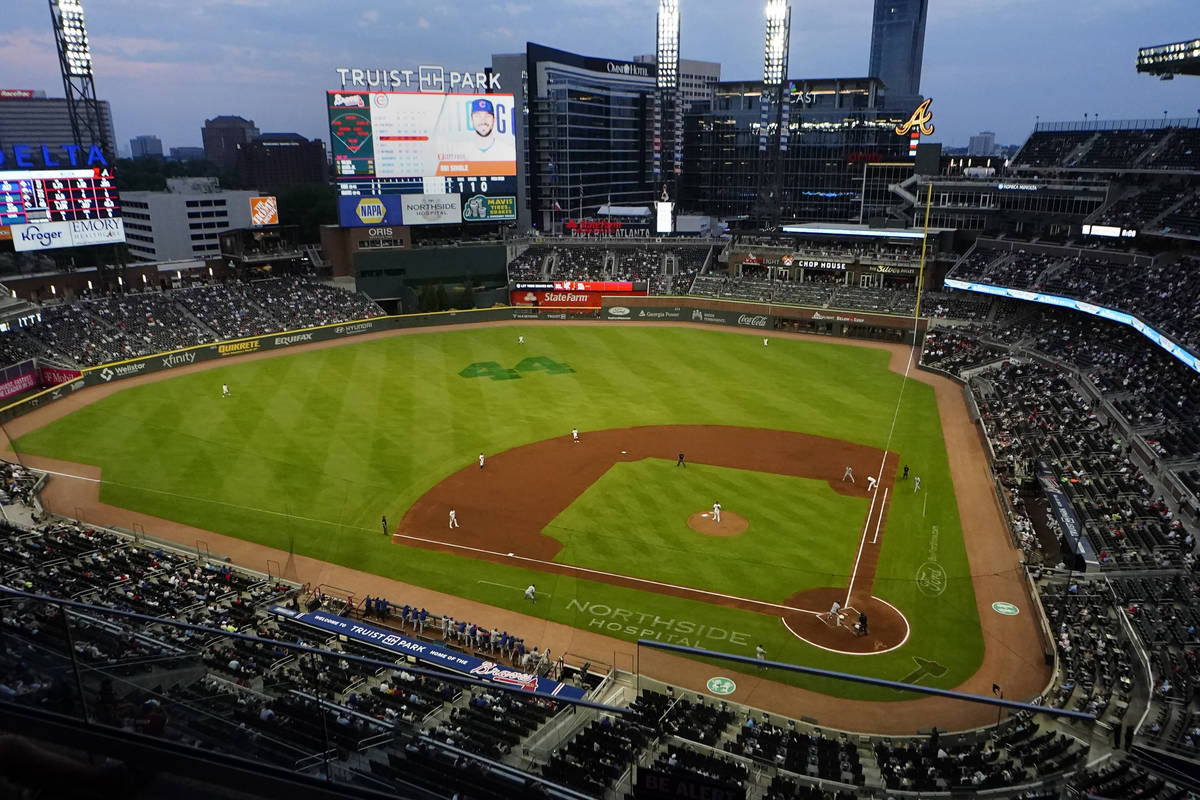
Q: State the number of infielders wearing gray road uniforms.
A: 0